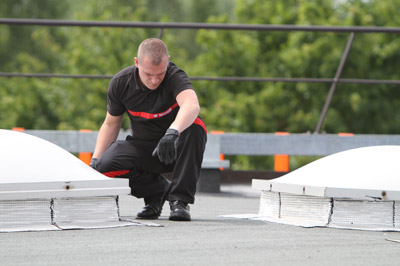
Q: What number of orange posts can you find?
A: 5